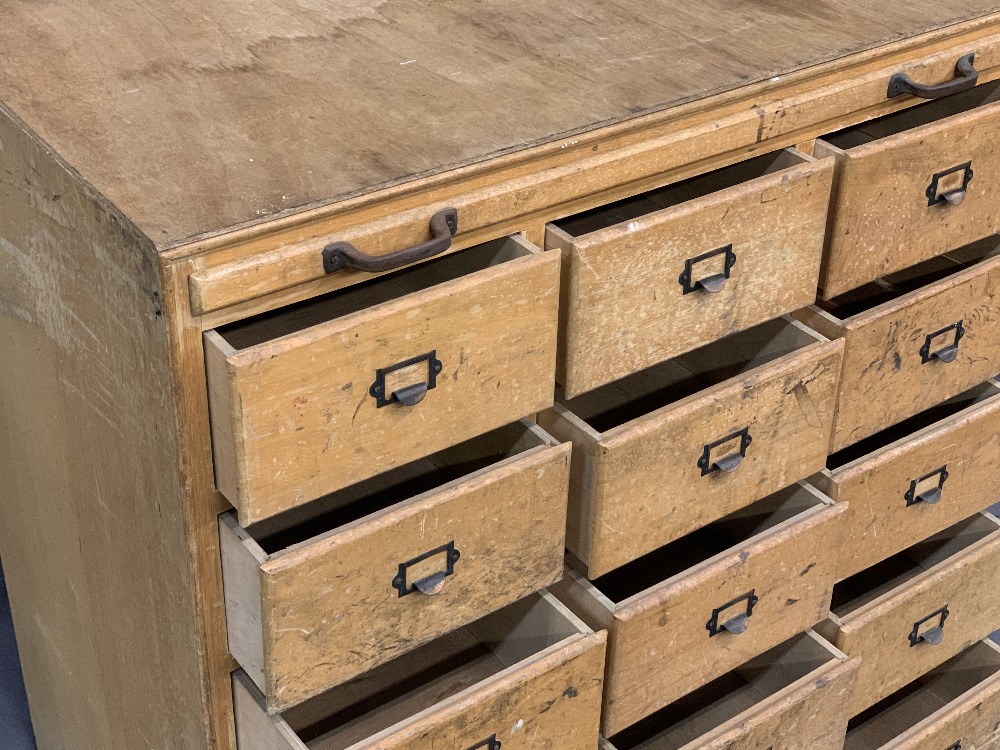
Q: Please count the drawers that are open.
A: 12